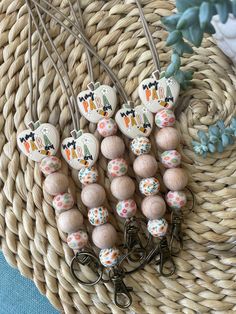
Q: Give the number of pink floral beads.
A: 9